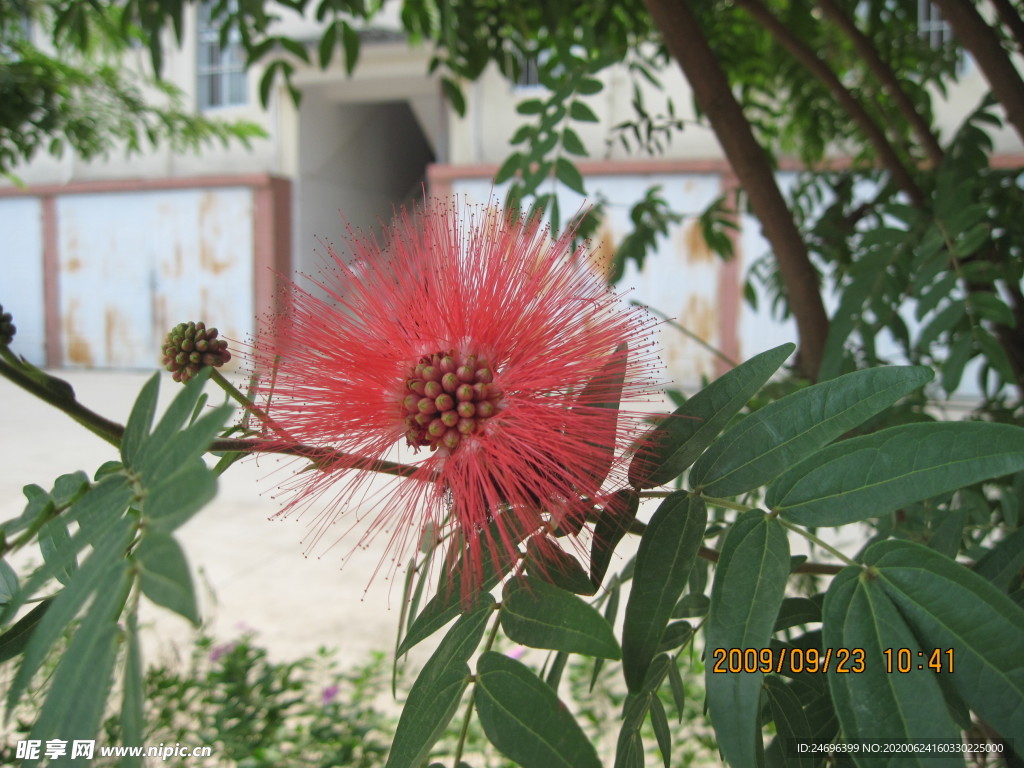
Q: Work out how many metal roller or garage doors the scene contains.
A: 4